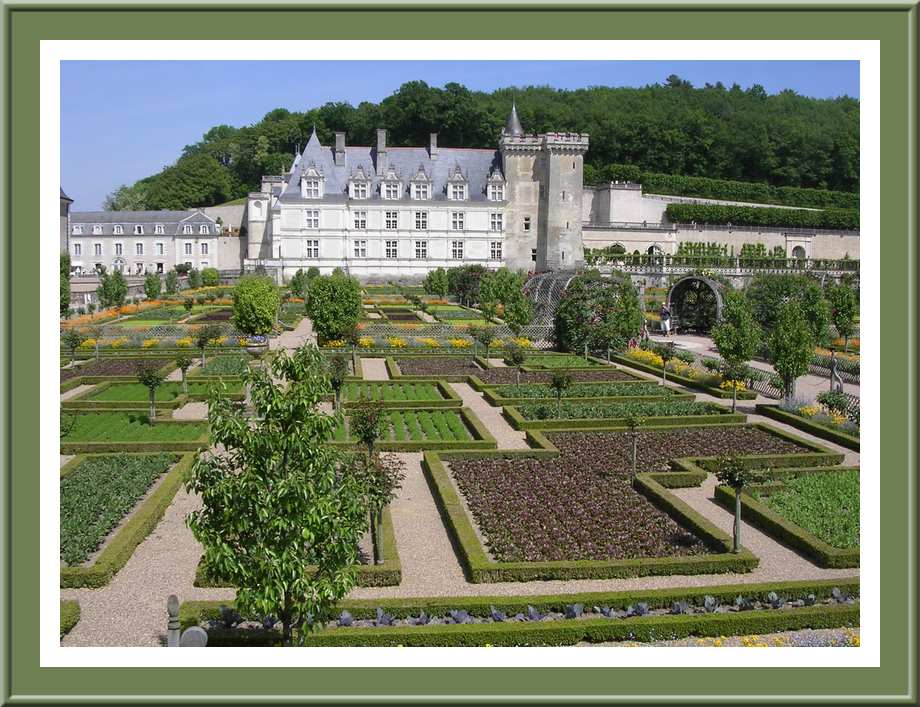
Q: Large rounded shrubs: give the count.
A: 2